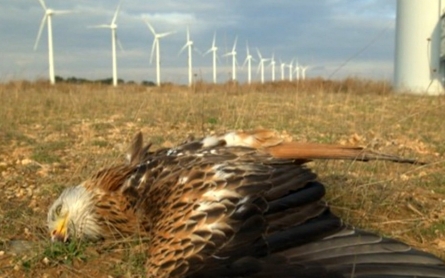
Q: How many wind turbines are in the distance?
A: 13